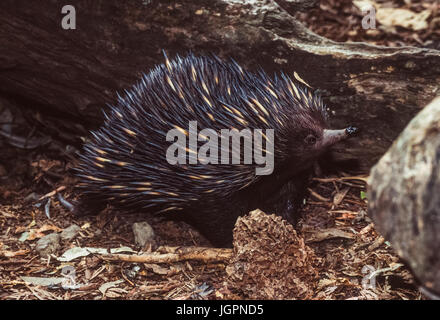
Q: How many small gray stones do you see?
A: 3